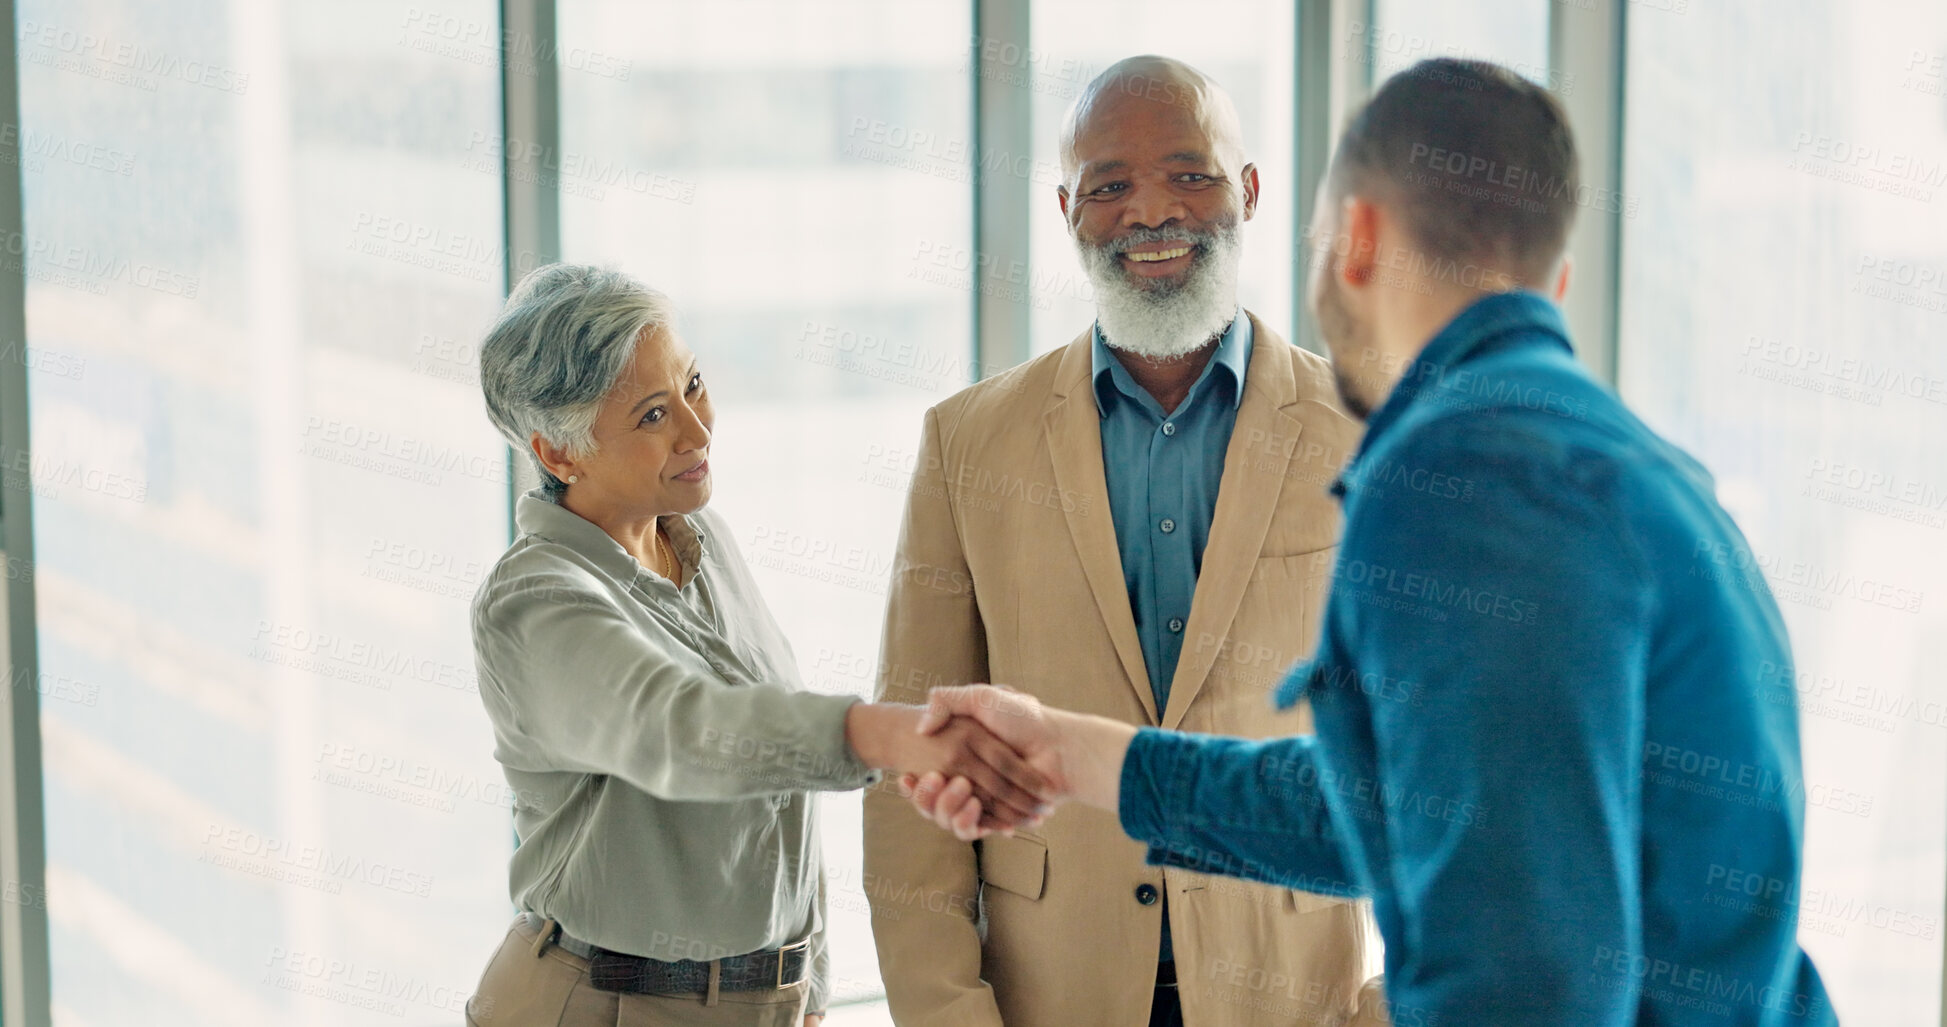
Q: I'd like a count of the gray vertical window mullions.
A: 5